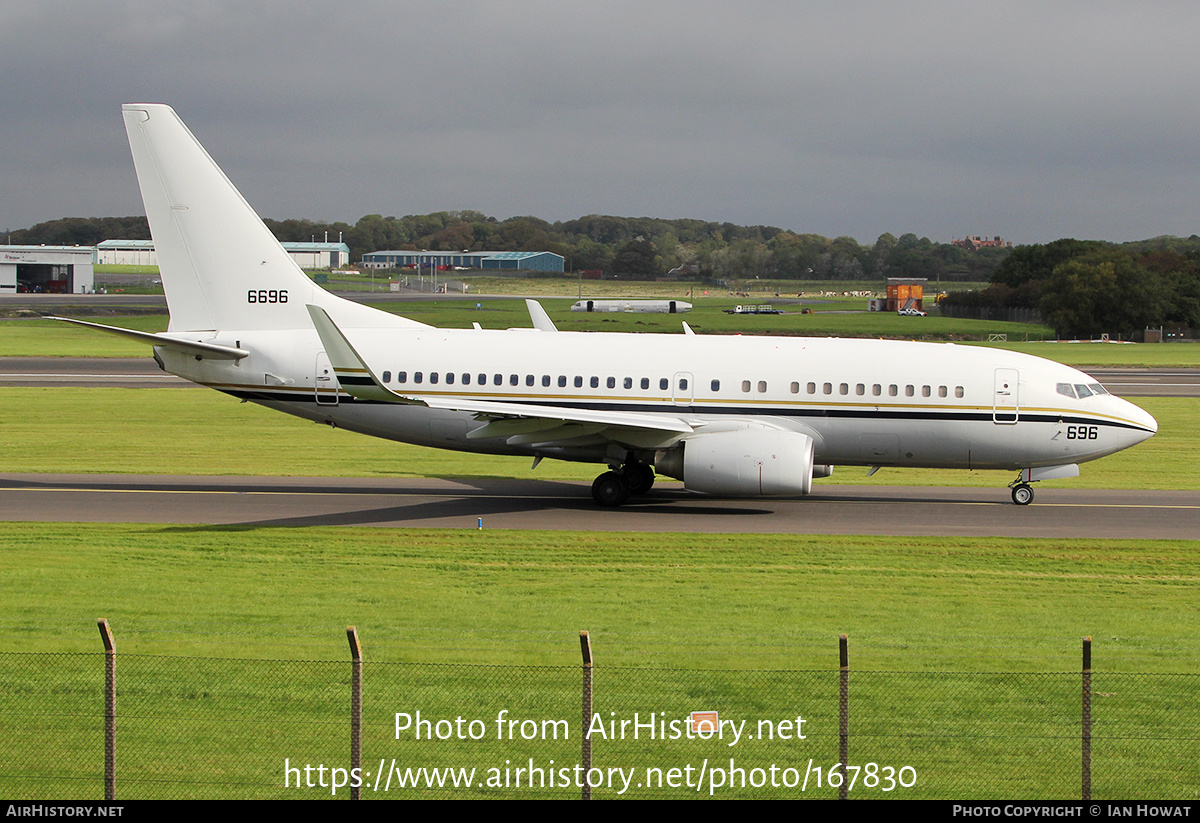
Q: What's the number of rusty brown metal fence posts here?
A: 5